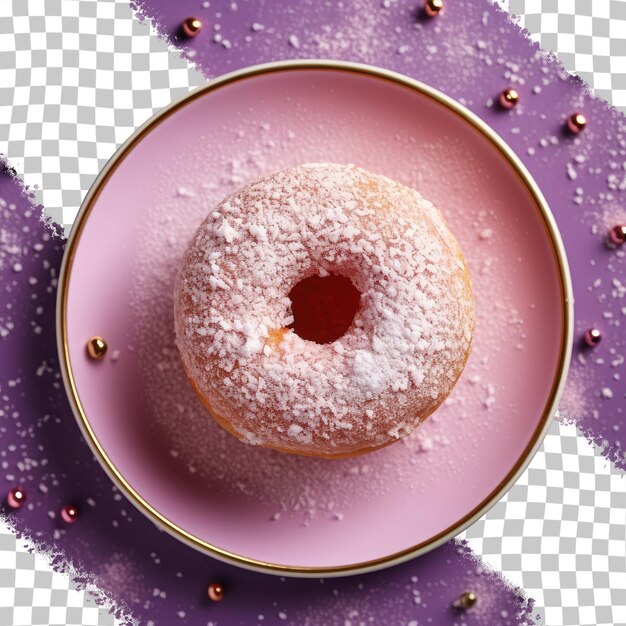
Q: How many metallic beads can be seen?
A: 11